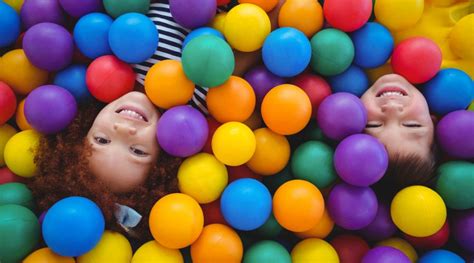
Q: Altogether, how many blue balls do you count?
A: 12